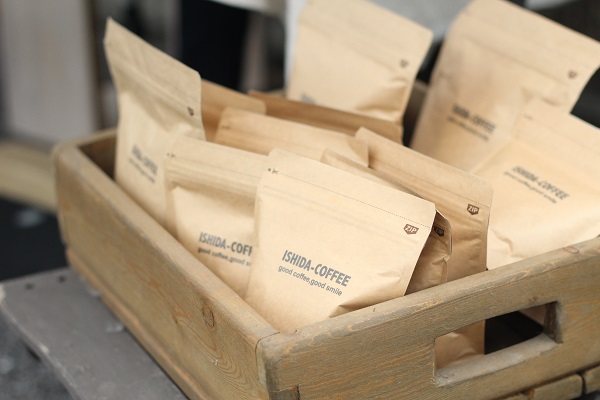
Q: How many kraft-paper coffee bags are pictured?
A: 11